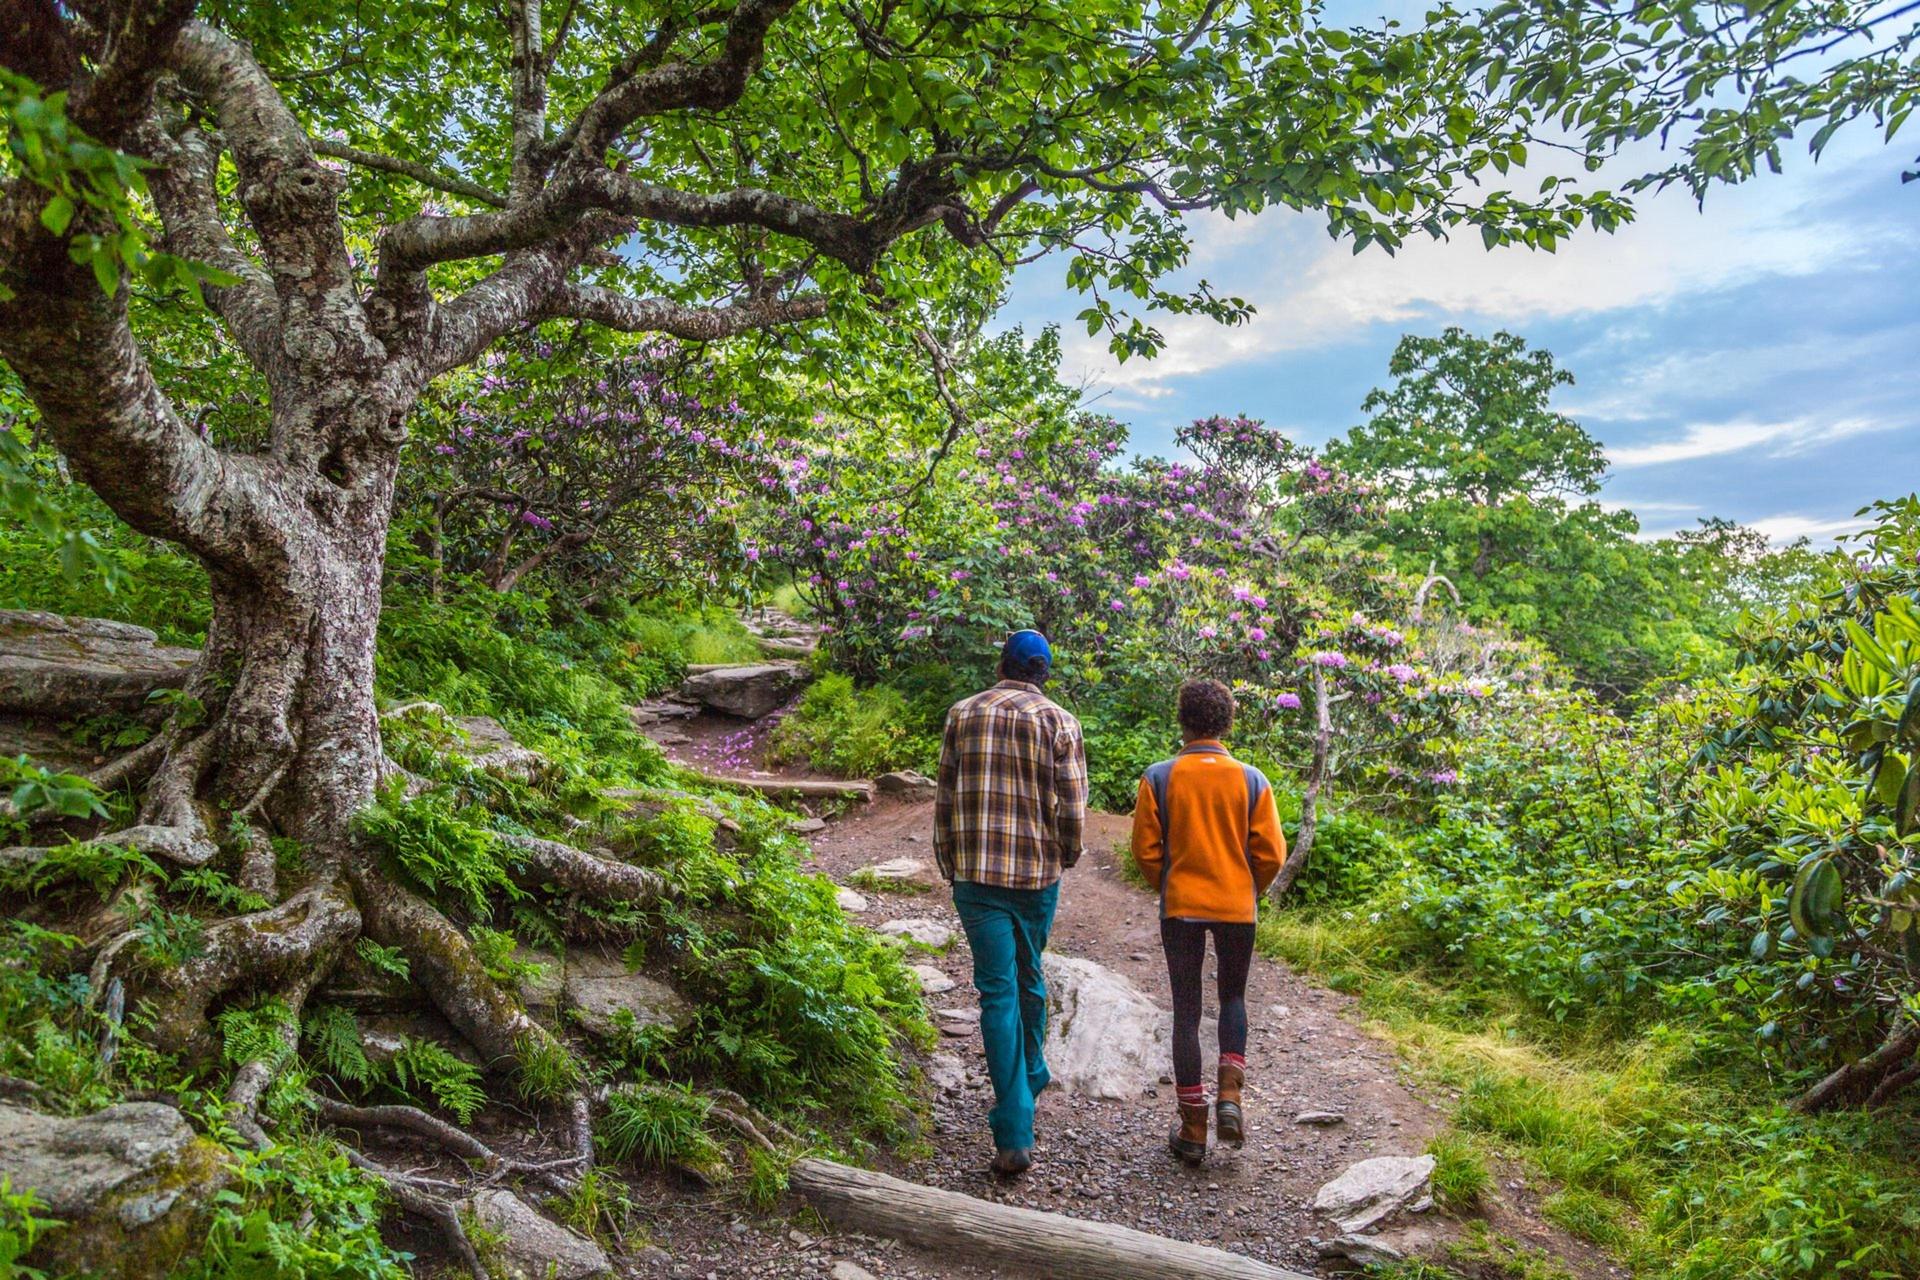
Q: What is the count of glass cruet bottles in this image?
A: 0